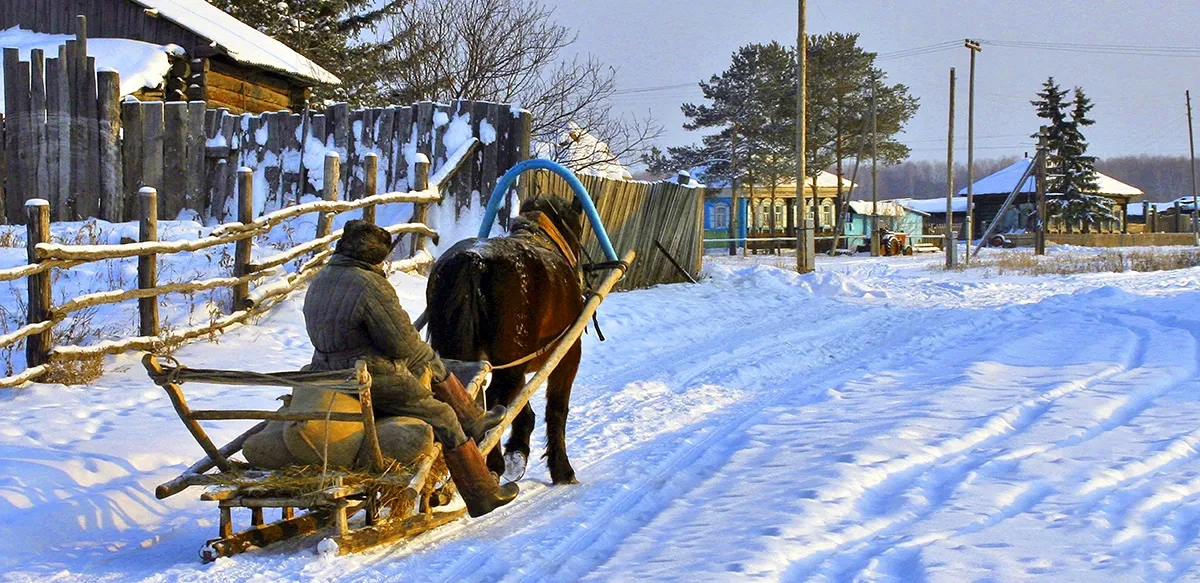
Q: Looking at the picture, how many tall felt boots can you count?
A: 2